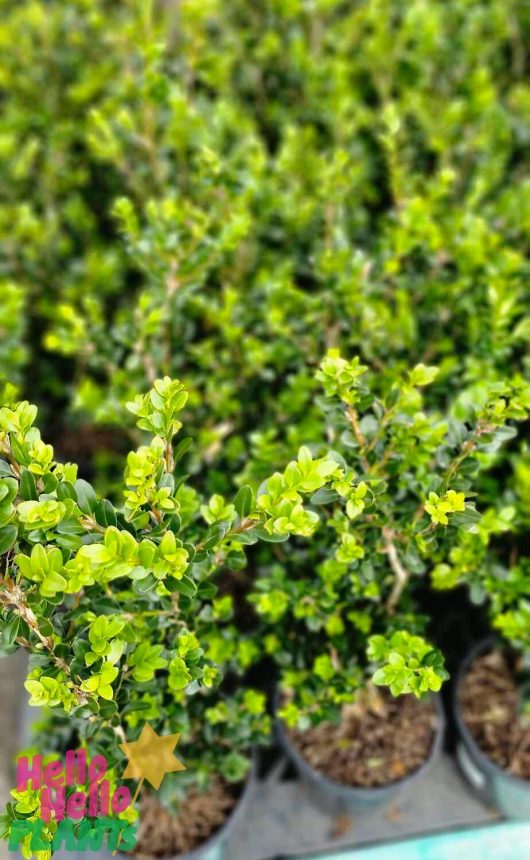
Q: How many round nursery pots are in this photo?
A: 3